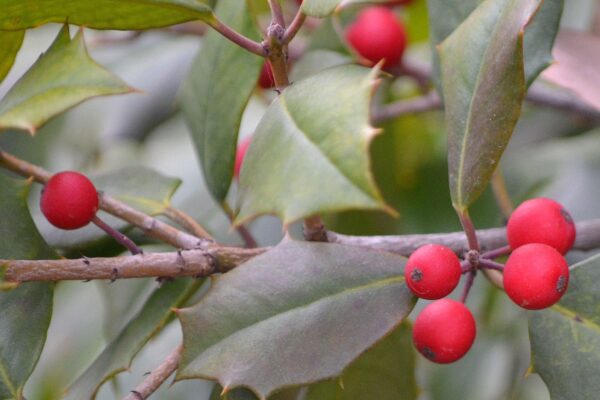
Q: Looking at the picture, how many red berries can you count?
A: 8